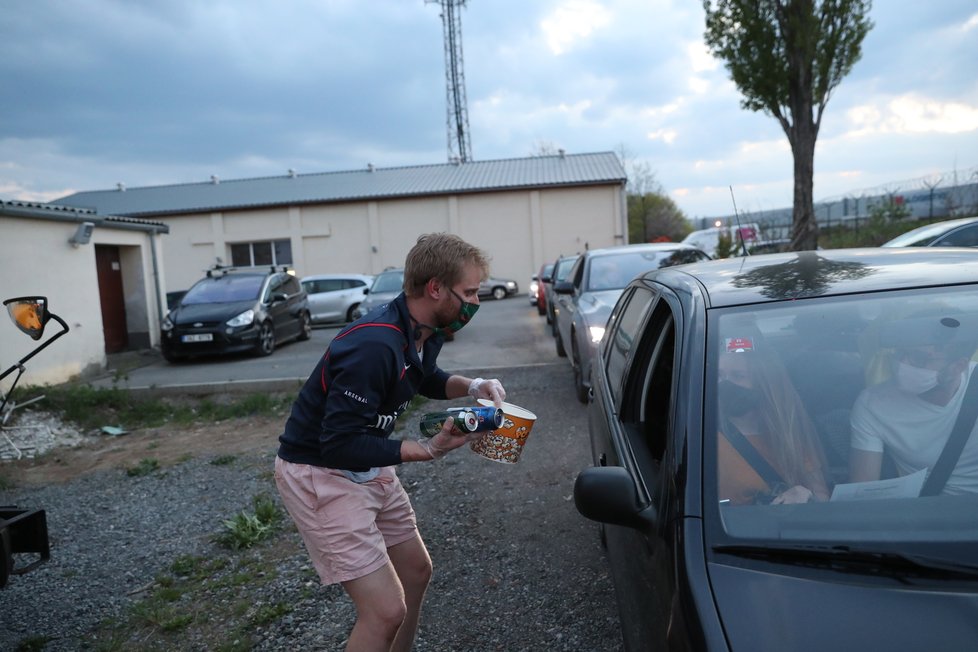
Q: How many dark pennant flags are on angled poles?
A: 0